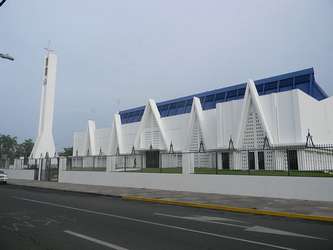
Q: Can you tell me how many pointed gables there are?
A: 5